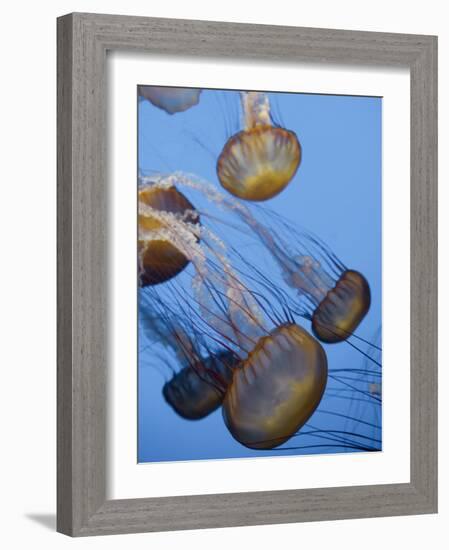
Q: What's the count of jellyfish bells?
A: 6